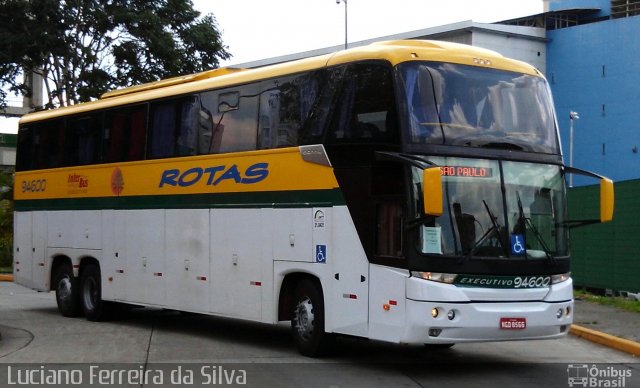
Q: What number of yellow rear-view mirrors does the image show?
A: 2